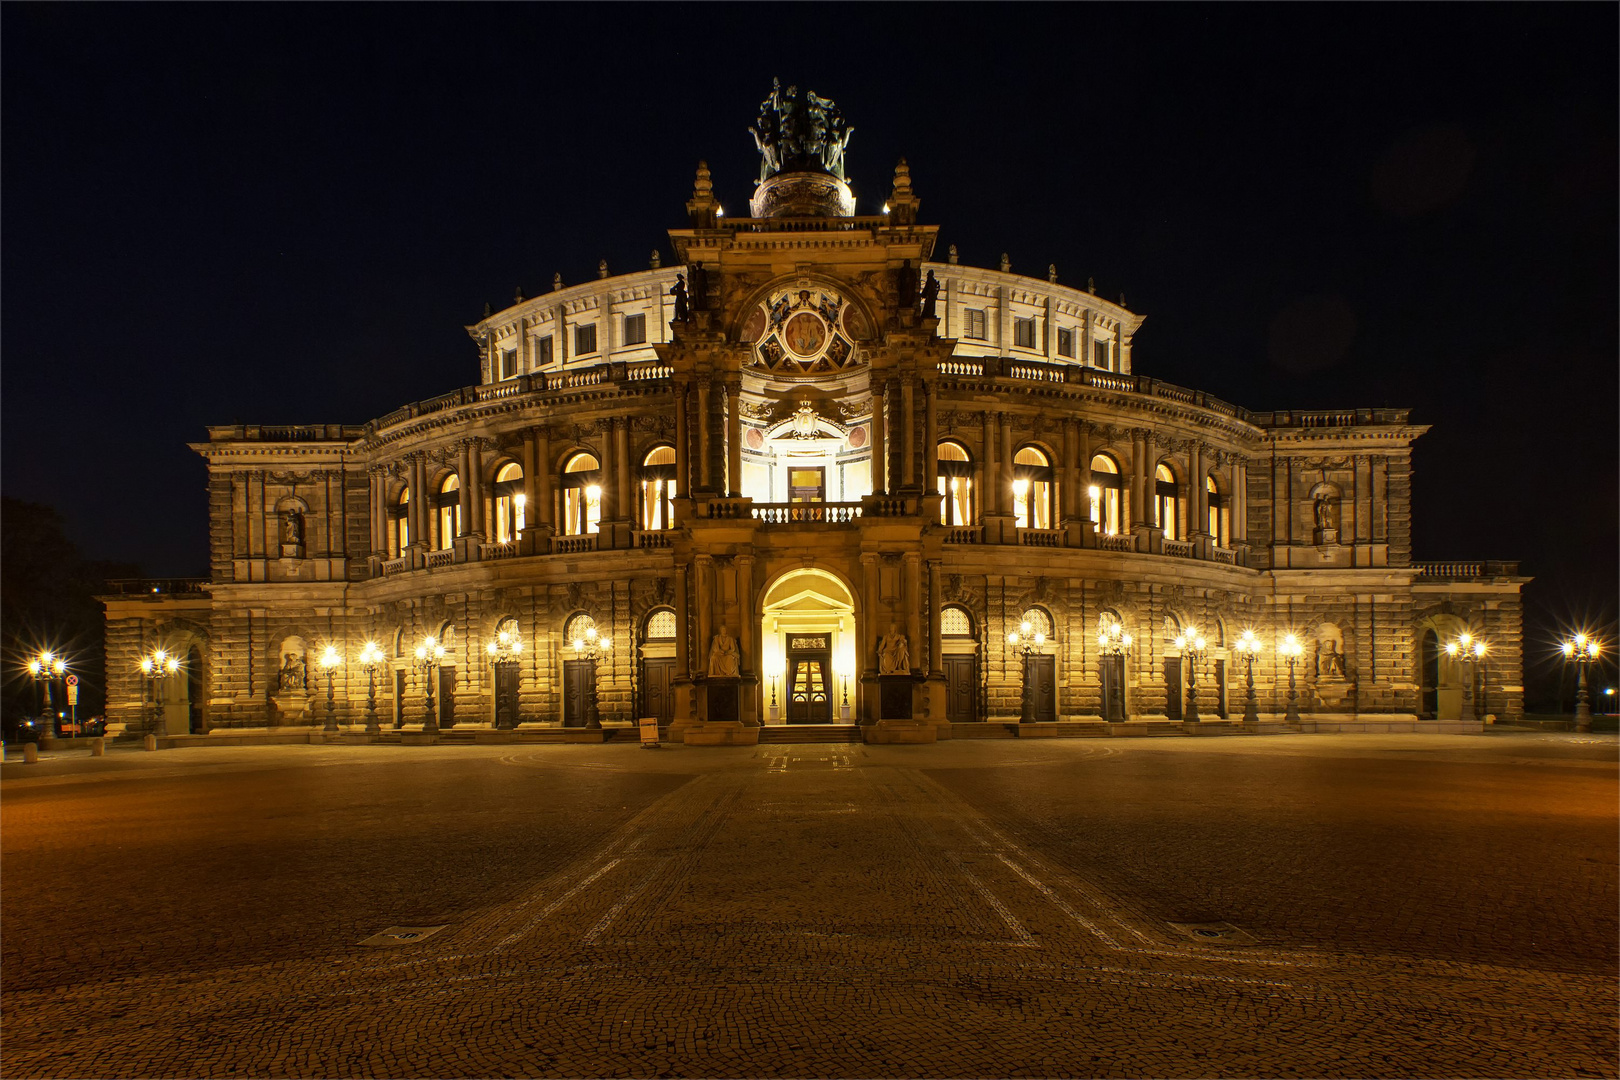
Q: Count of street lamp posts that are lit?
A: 14